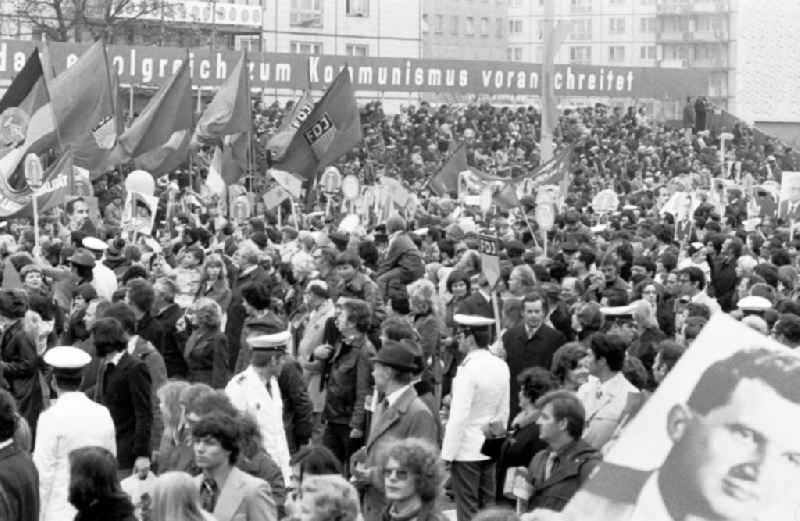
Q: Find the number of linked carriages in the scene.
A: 0